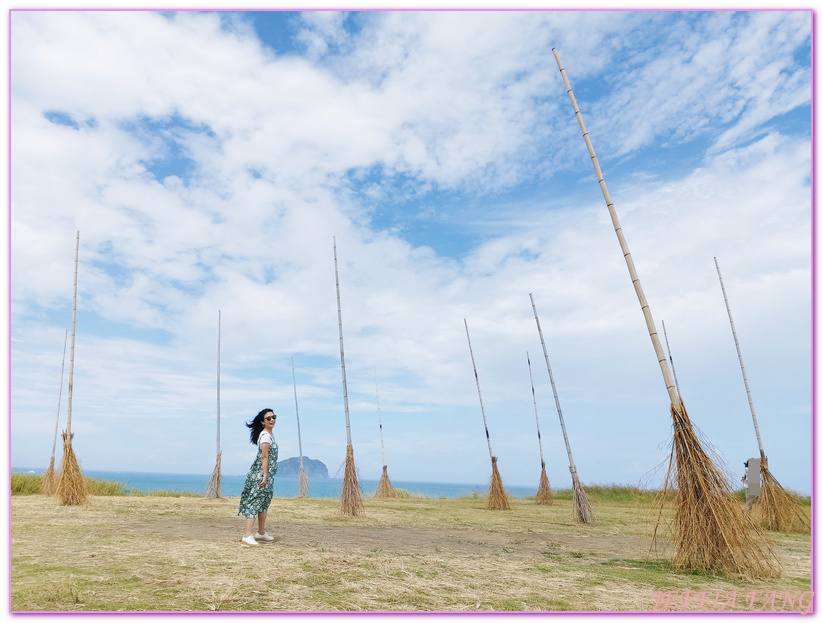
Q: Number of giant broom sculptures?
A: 12